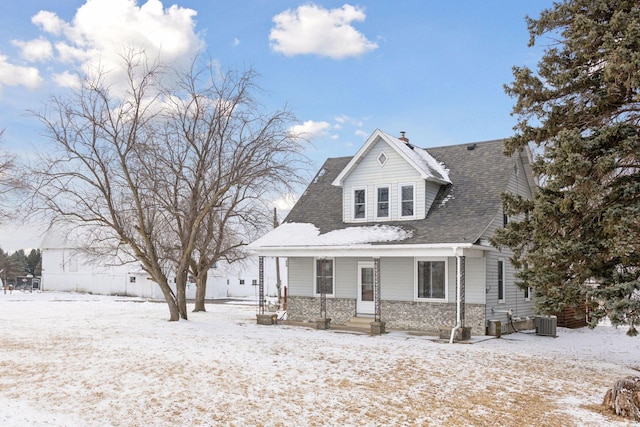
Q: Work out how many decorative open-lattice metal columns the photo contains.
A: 4